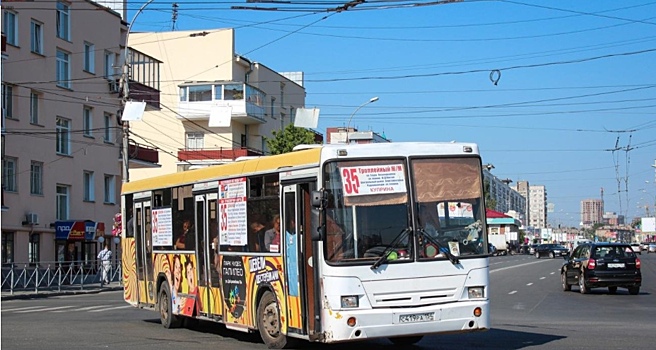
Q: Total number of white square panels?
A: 3